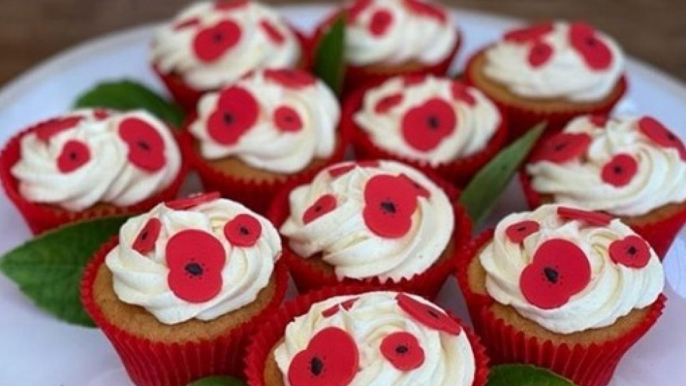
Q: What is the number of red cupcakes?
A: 11